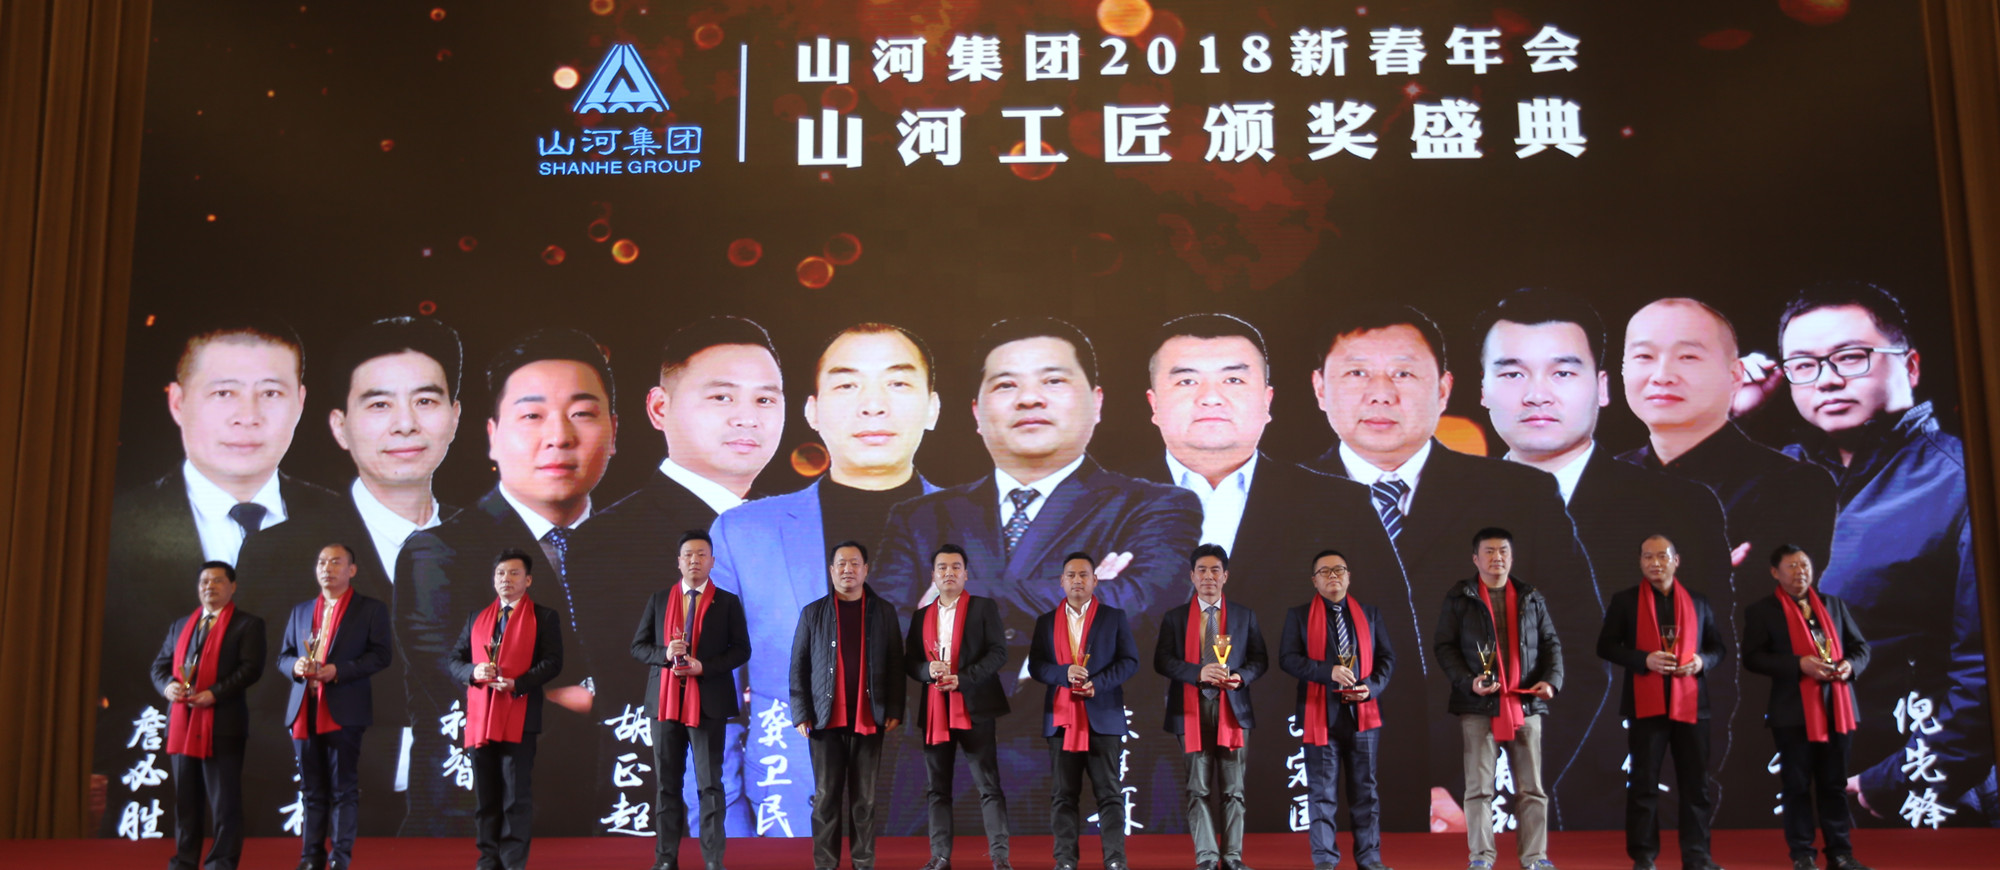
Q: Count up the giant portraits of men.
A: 11